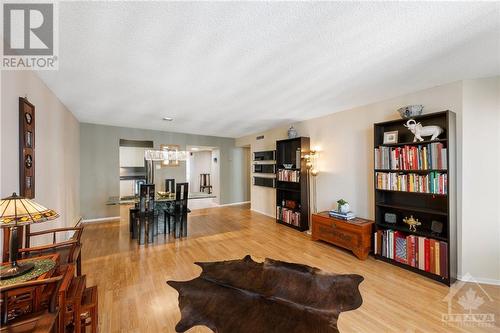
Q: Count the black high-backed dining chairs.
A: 4